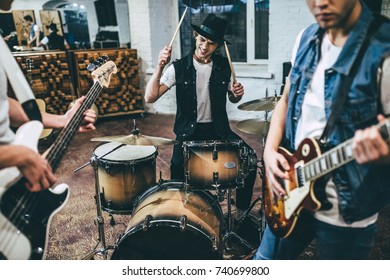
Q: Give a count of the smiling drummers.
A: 1